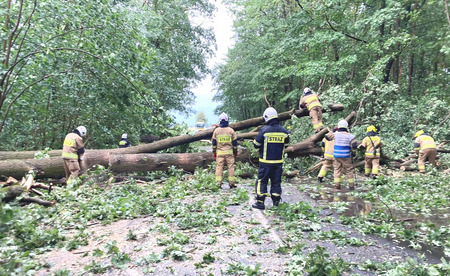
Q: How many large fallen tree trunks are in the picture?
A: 2